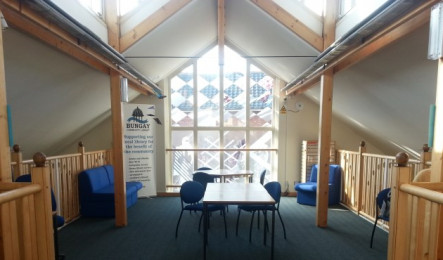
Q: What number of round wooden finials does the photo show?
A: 6